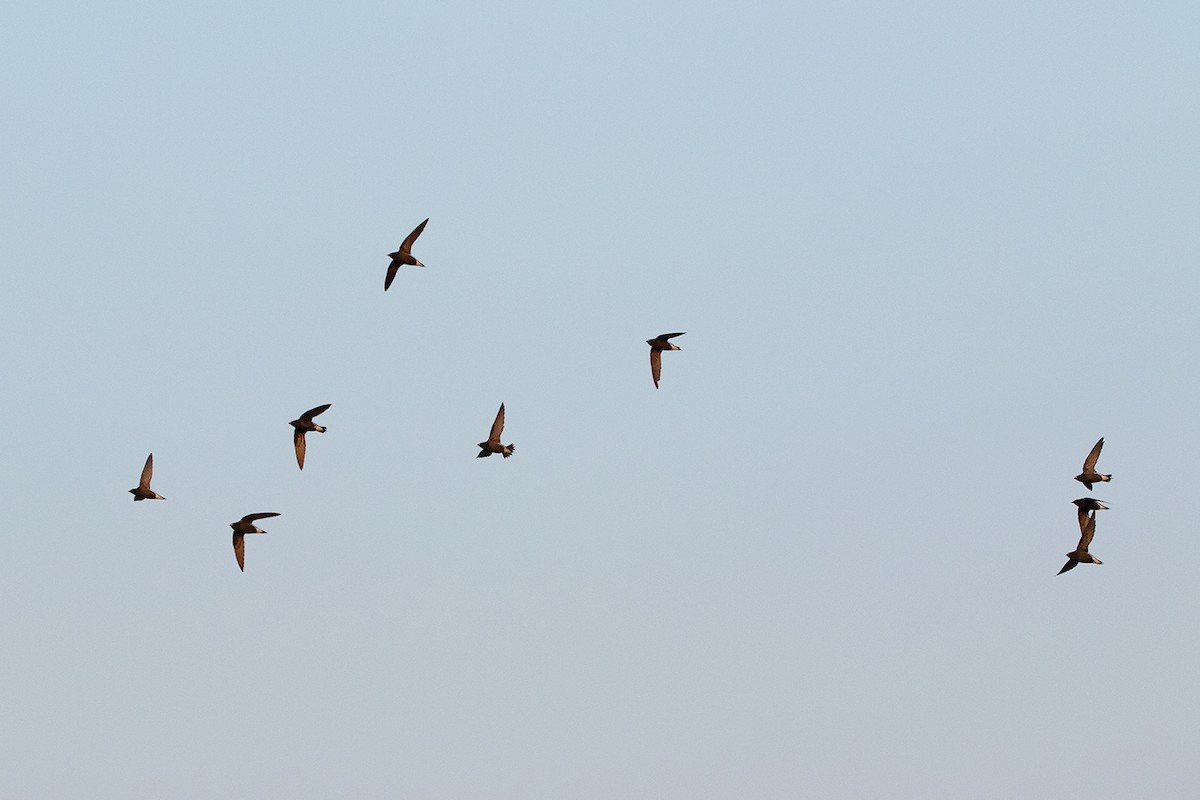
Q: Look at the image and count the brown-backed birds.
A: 9